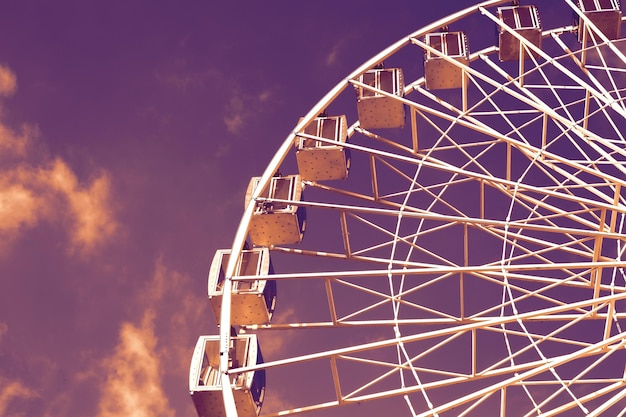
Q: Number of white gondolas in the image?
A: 8